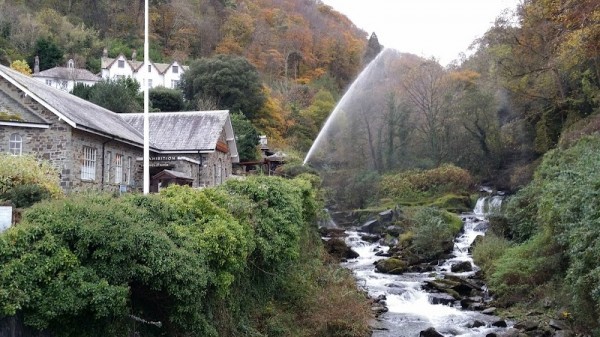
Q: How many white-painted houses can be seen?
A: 2